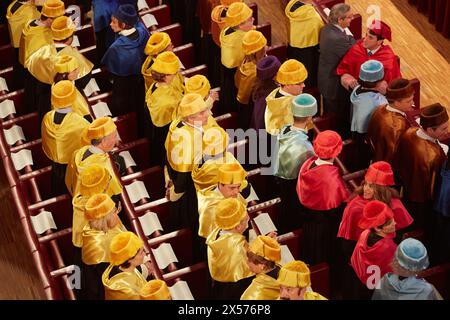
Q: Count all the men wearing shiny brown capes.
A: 2